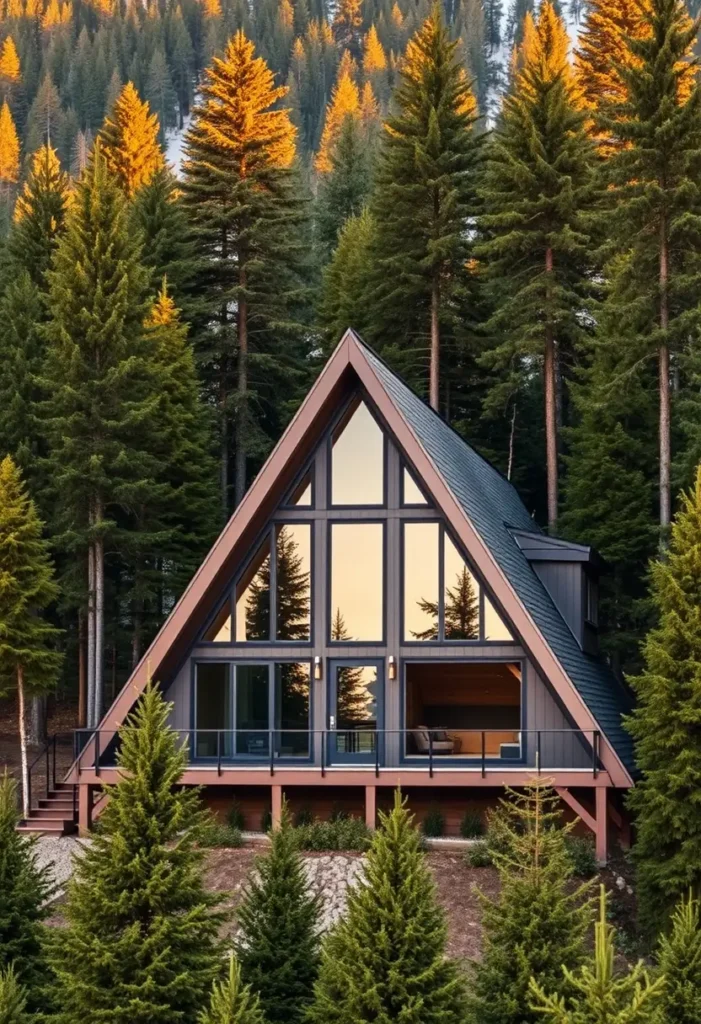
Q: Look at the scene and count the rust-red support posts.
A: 4